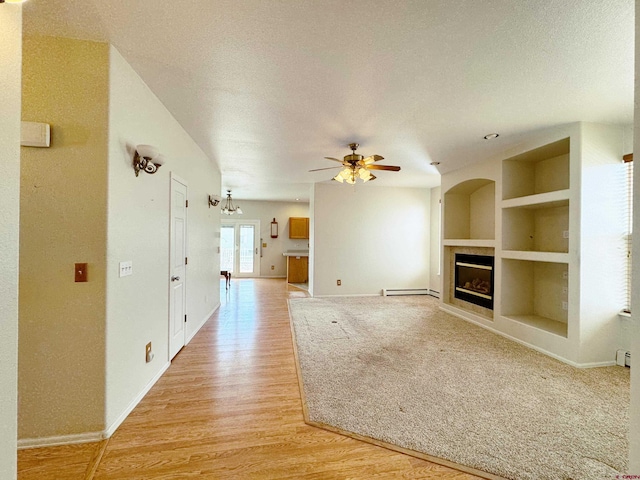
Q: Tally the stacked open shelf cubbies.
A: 3